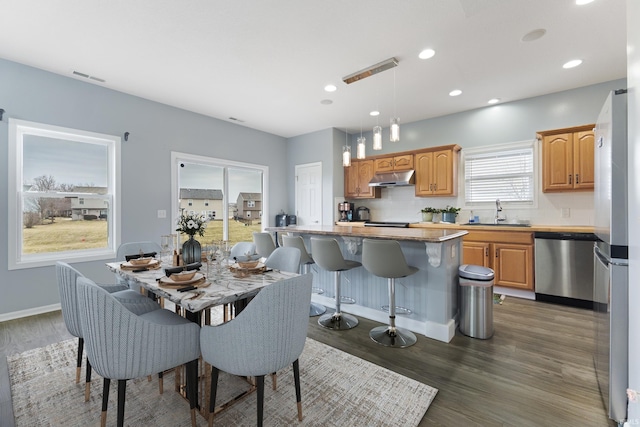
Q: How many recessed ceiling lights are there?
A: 7